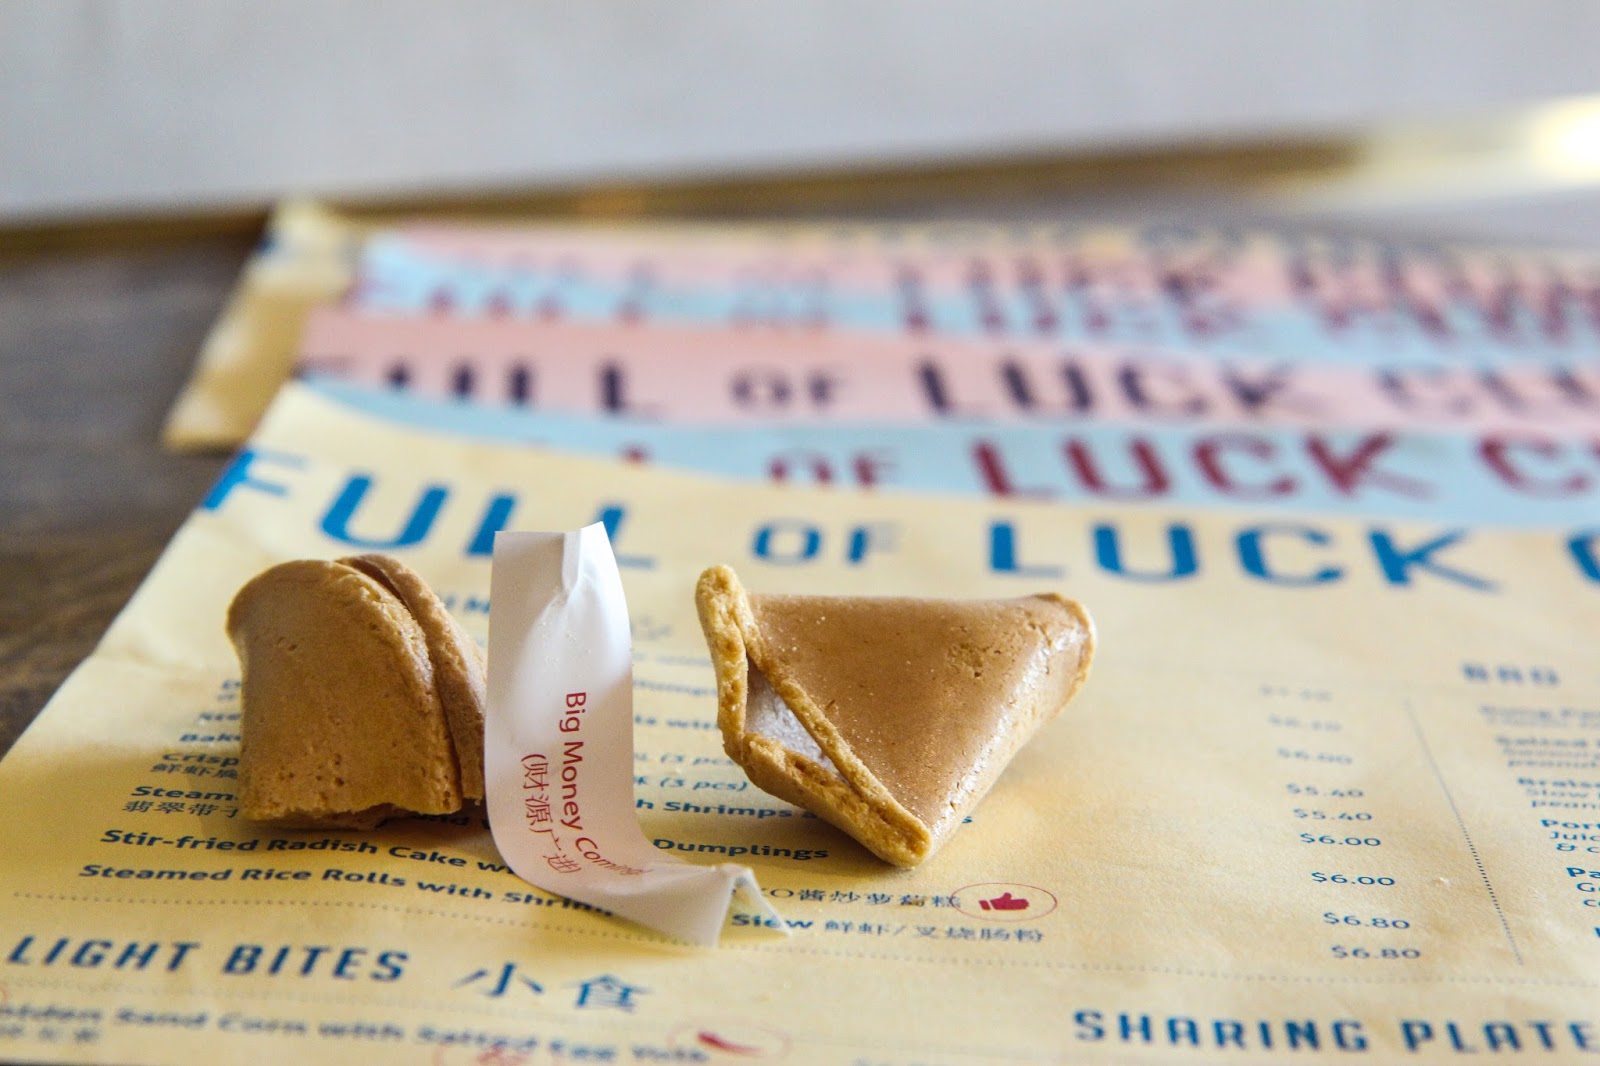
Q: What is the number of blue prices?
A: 9